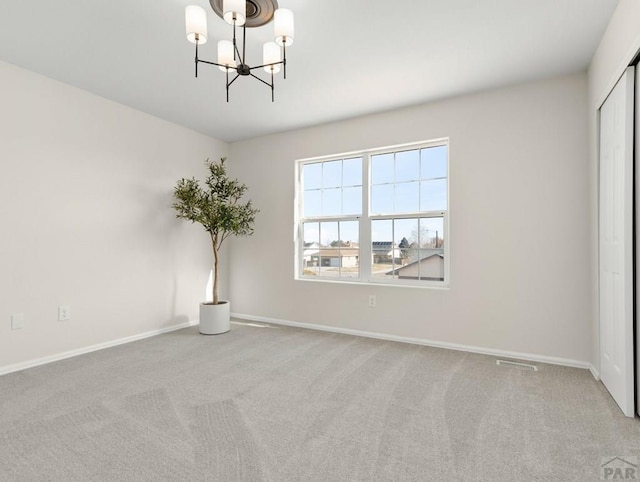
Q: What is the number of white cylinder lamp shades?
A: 5